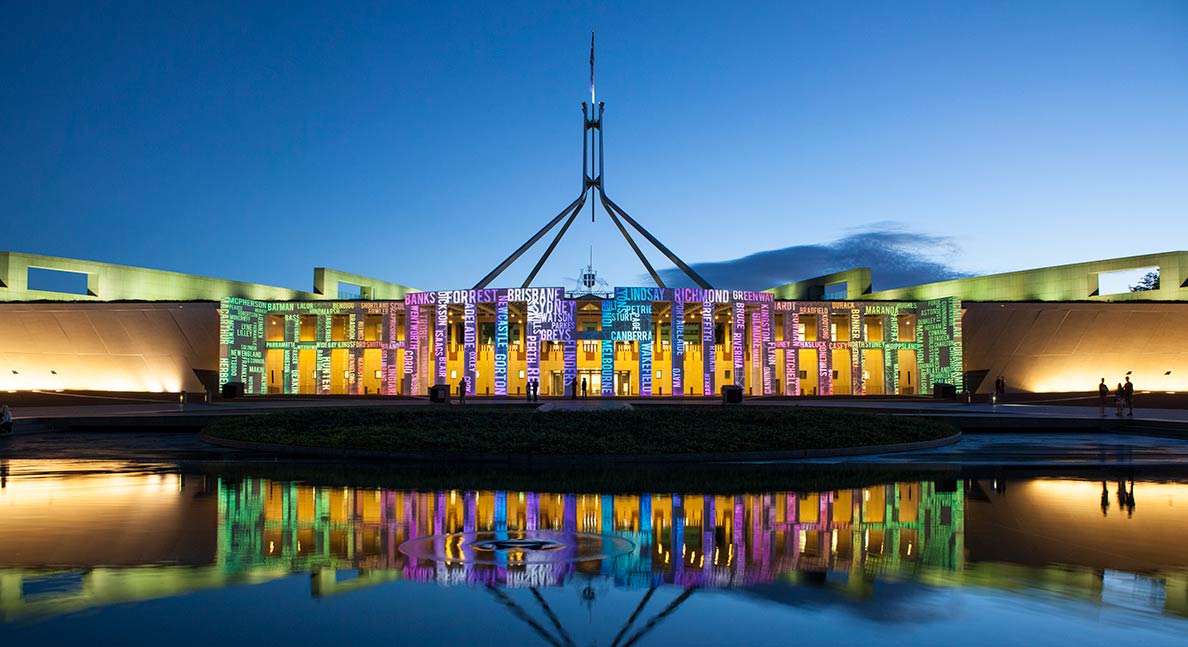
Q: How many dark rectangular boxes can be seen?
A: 4